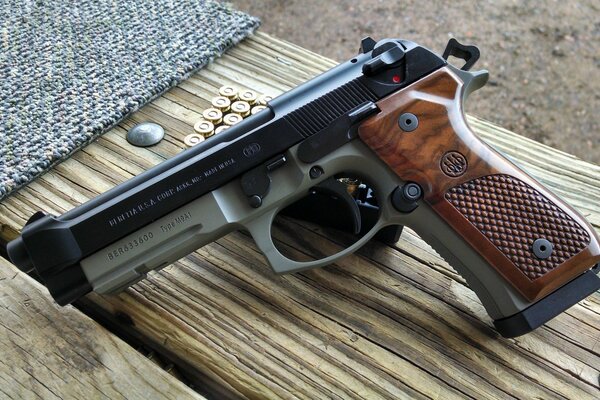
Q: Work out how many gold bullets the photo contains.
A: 11